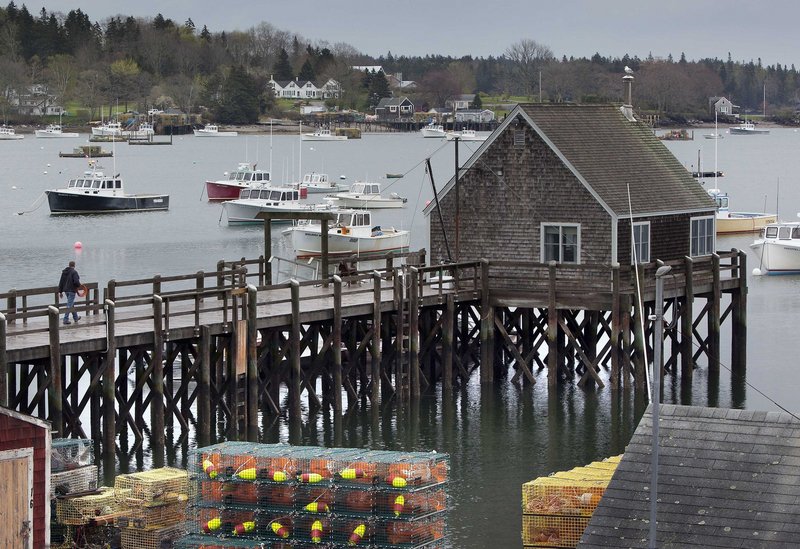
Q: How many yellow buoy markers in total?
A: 13